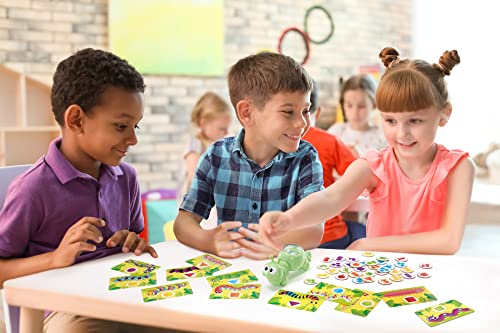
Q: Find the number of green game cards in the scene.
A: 12